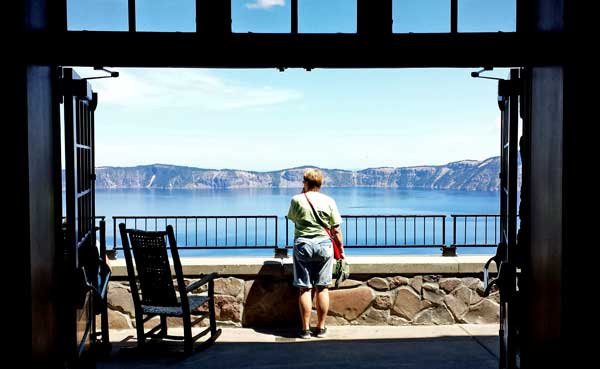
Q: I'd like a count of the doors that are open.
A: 2